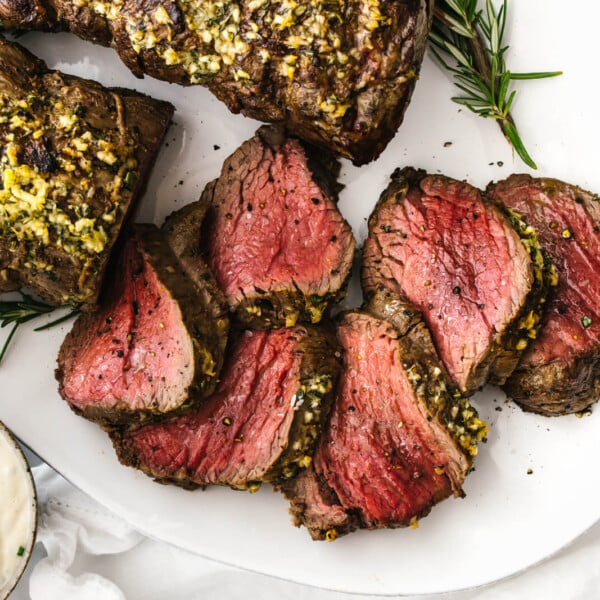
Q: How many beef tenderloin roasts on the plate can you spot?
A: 2